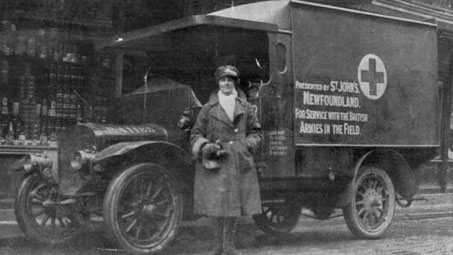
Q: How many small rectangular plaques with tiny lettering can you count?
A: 1